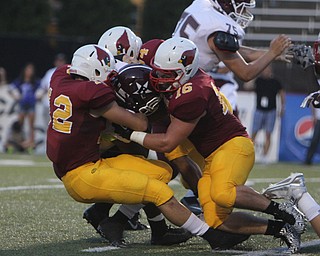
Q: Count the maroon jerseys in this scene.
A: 3